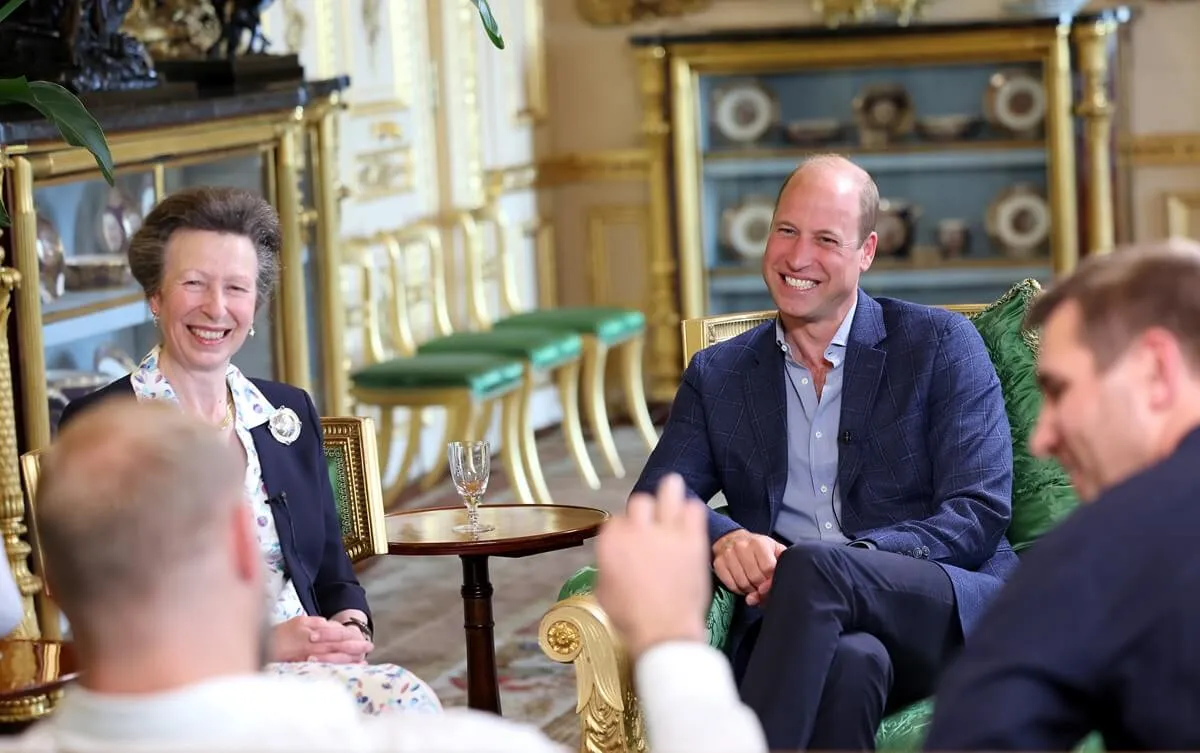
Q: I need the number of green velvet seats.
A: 3